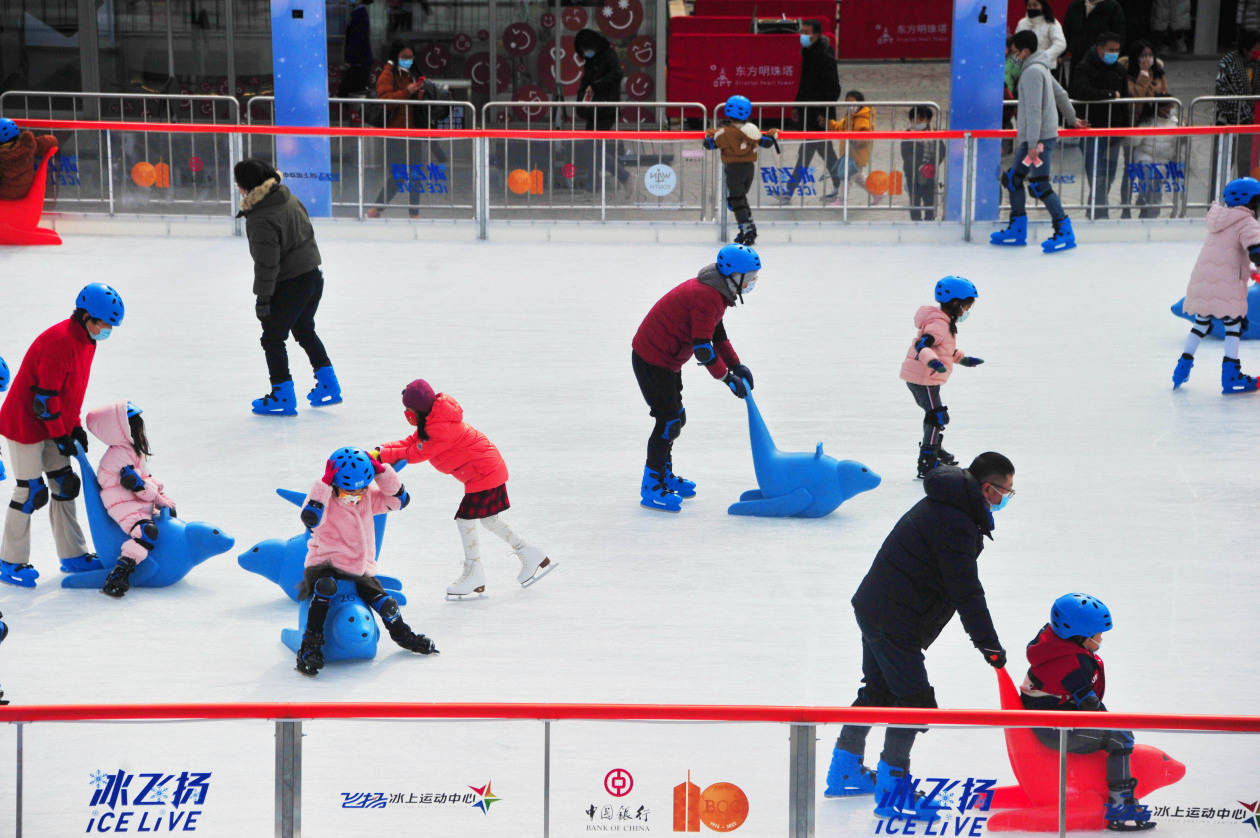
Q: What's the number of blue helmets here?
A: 10